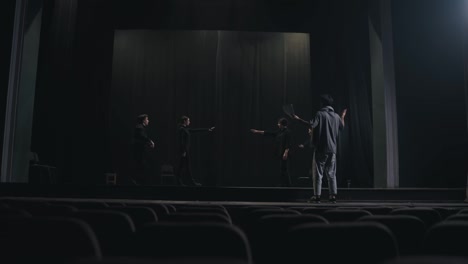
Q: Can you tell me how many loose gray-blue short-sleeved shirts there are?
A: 1